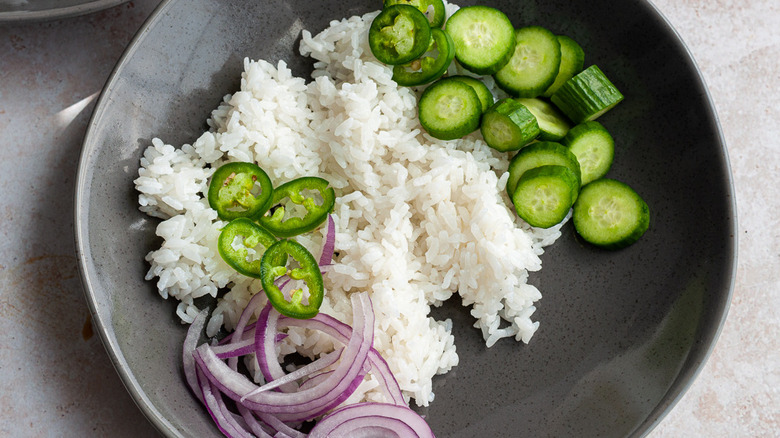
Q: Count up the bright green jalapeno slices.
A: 7